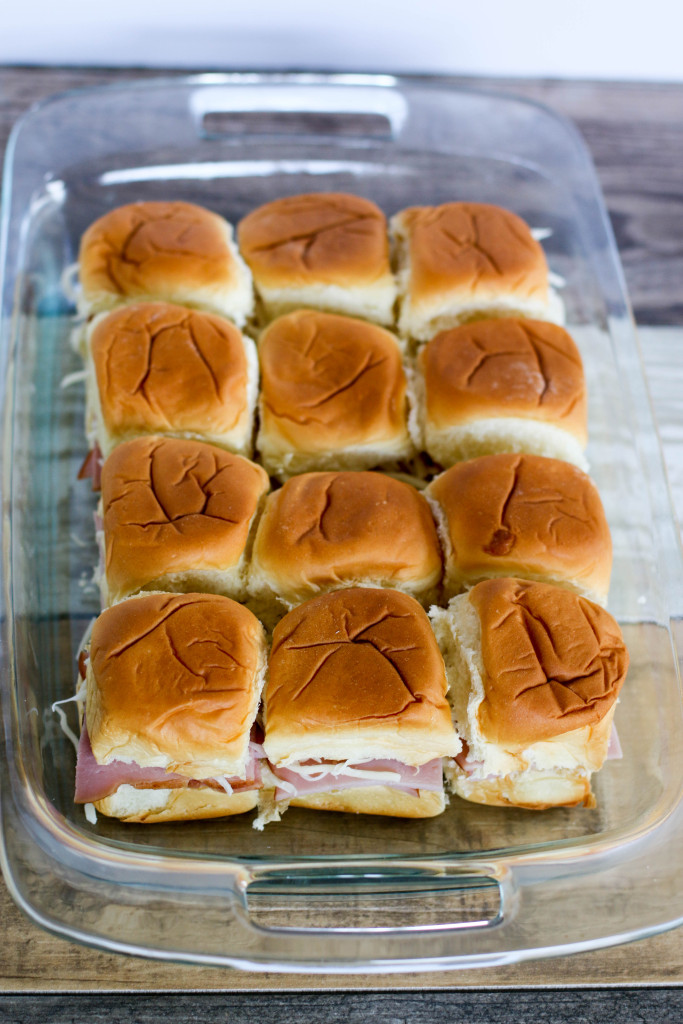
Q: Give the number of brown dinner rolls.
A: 12